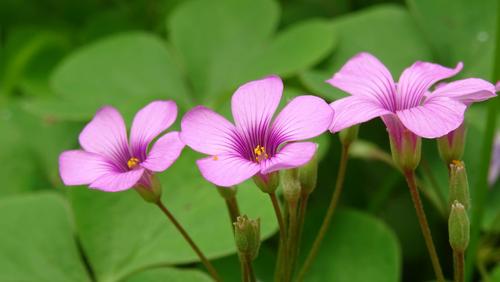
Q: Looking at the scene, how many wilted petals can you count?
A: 0